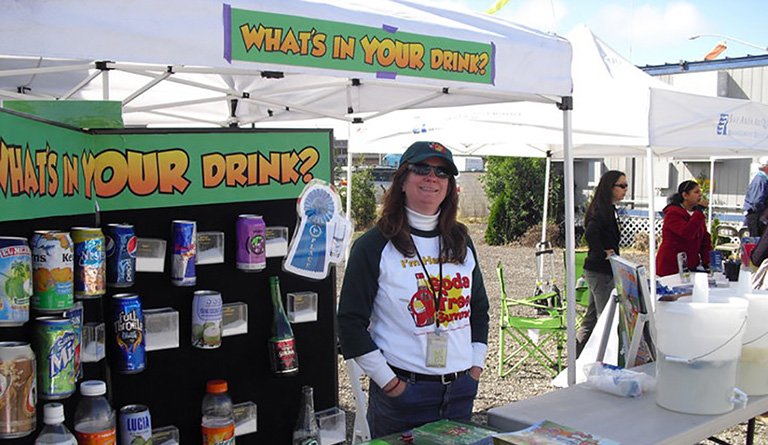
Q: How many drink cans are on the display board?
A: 11